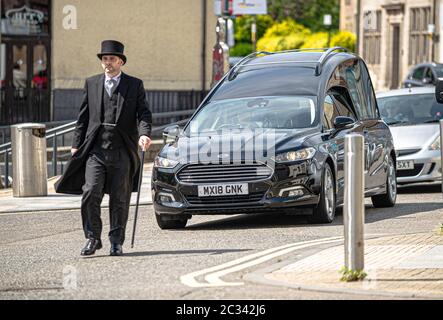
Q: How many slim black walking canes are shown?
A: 1